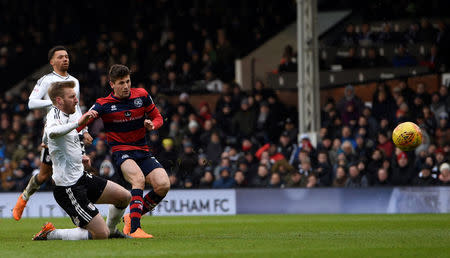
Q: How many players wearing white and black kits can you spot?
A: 2